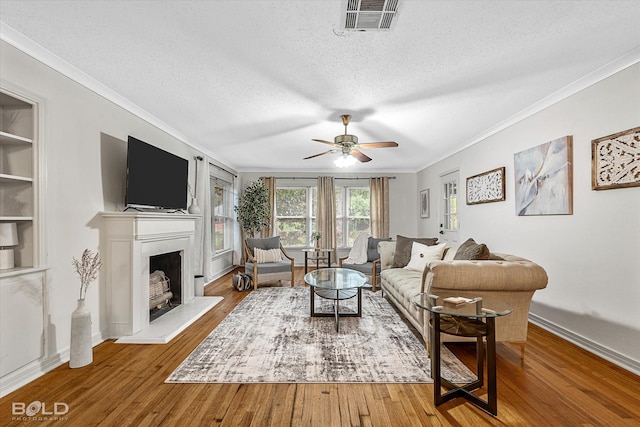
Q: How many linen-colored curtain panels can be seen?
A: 3